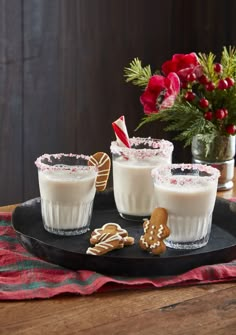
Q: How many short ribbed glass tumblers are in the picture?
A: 3